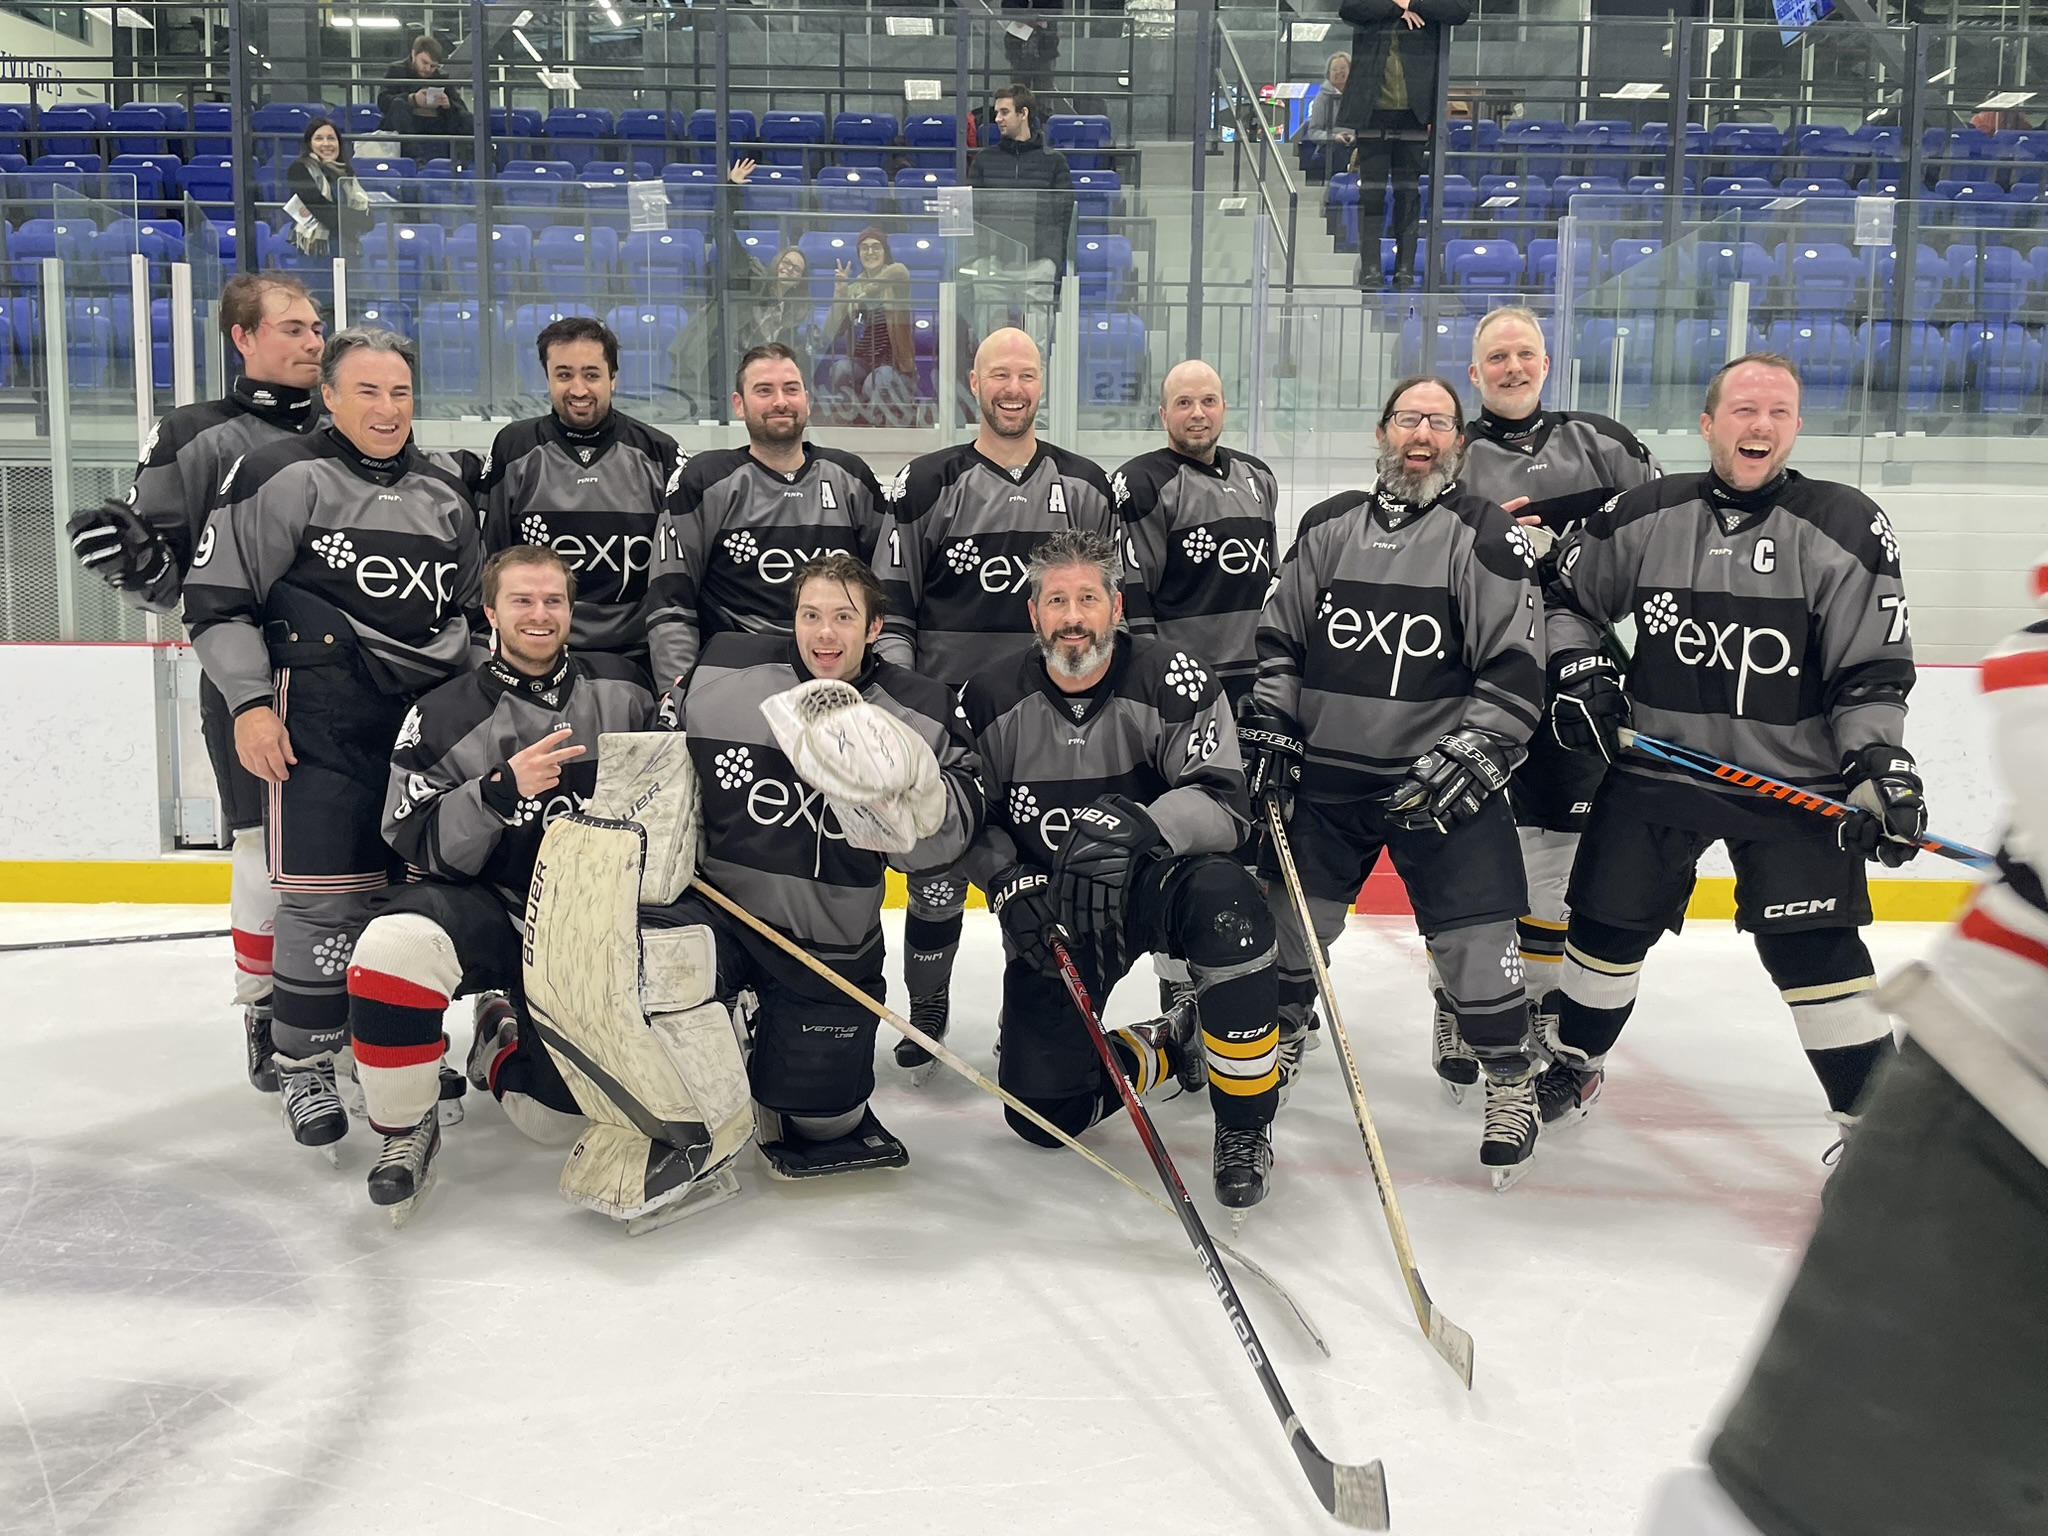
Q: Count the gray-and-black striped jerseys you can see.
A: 12